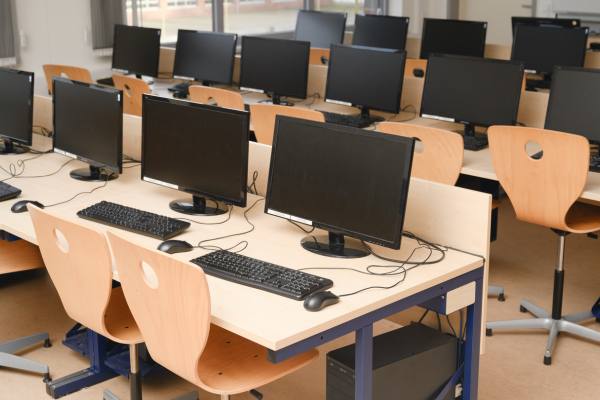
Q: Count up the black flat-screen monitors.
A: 15